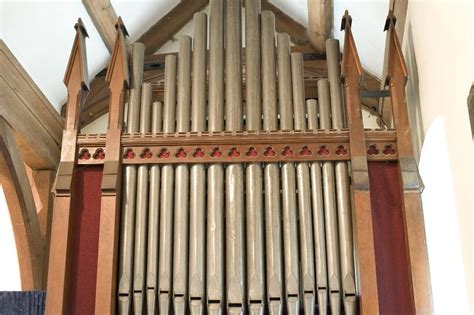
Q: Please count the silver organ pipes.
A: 15